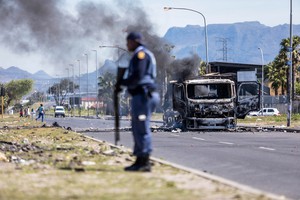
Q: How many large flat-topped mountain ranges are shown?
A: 1